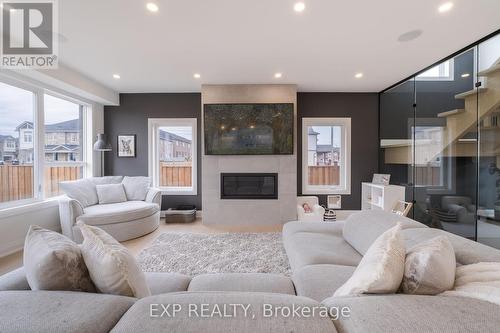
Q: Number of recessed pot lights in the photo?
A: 7